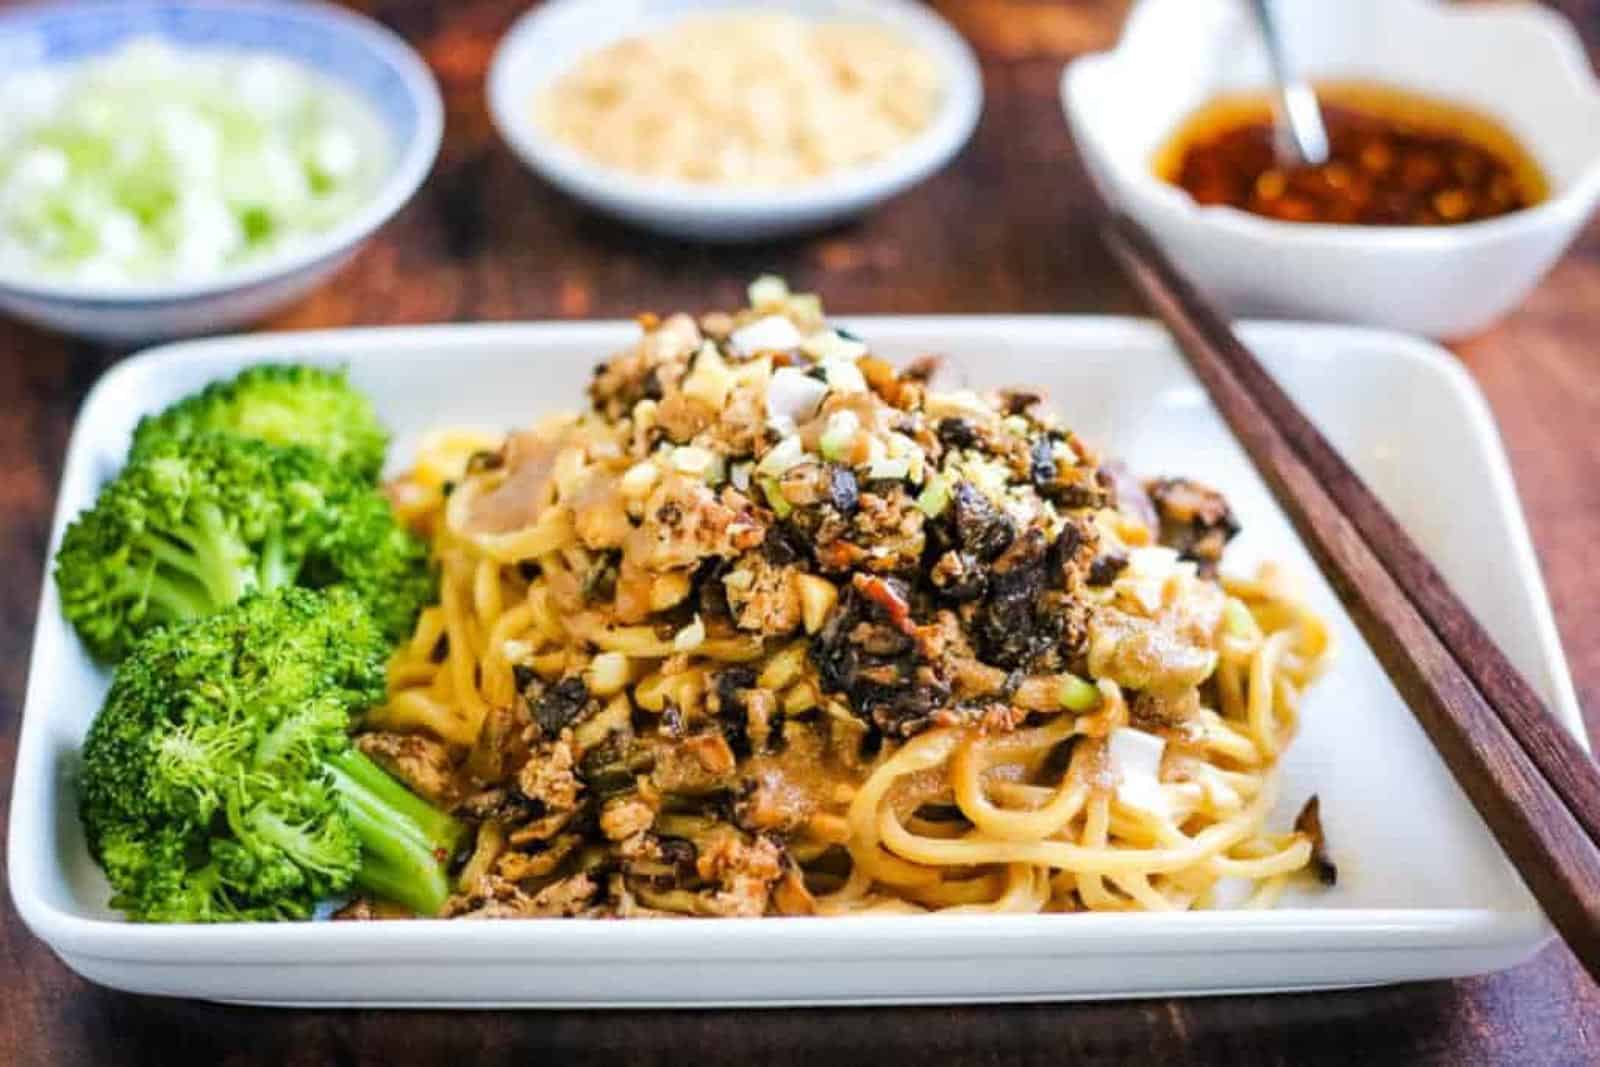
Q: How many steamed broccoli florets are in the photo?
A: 3